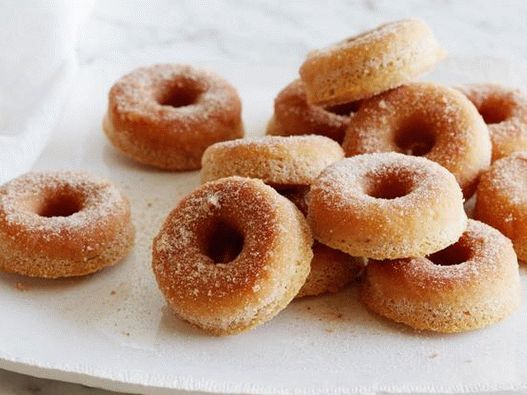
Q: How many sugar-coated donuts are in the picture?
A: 12